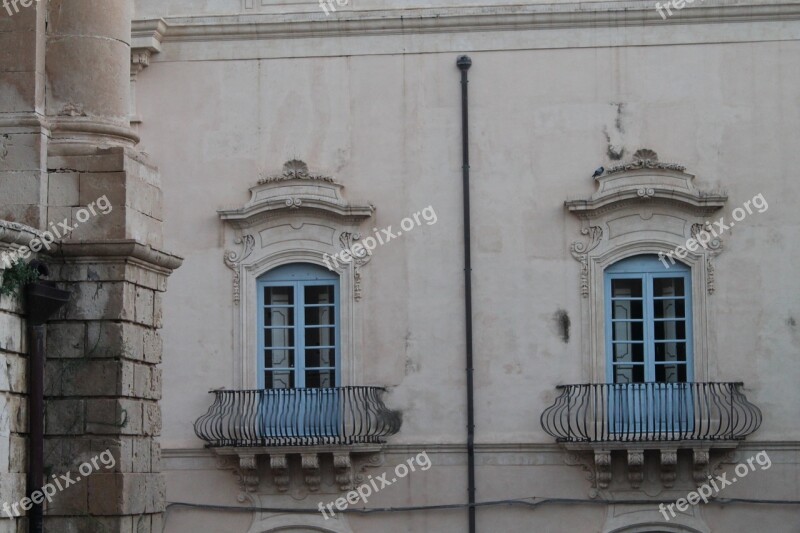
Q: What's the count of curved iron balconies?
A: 2